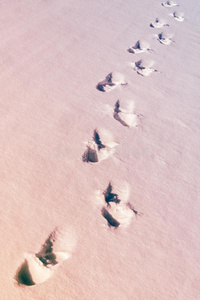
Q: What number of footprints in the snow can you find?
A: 11